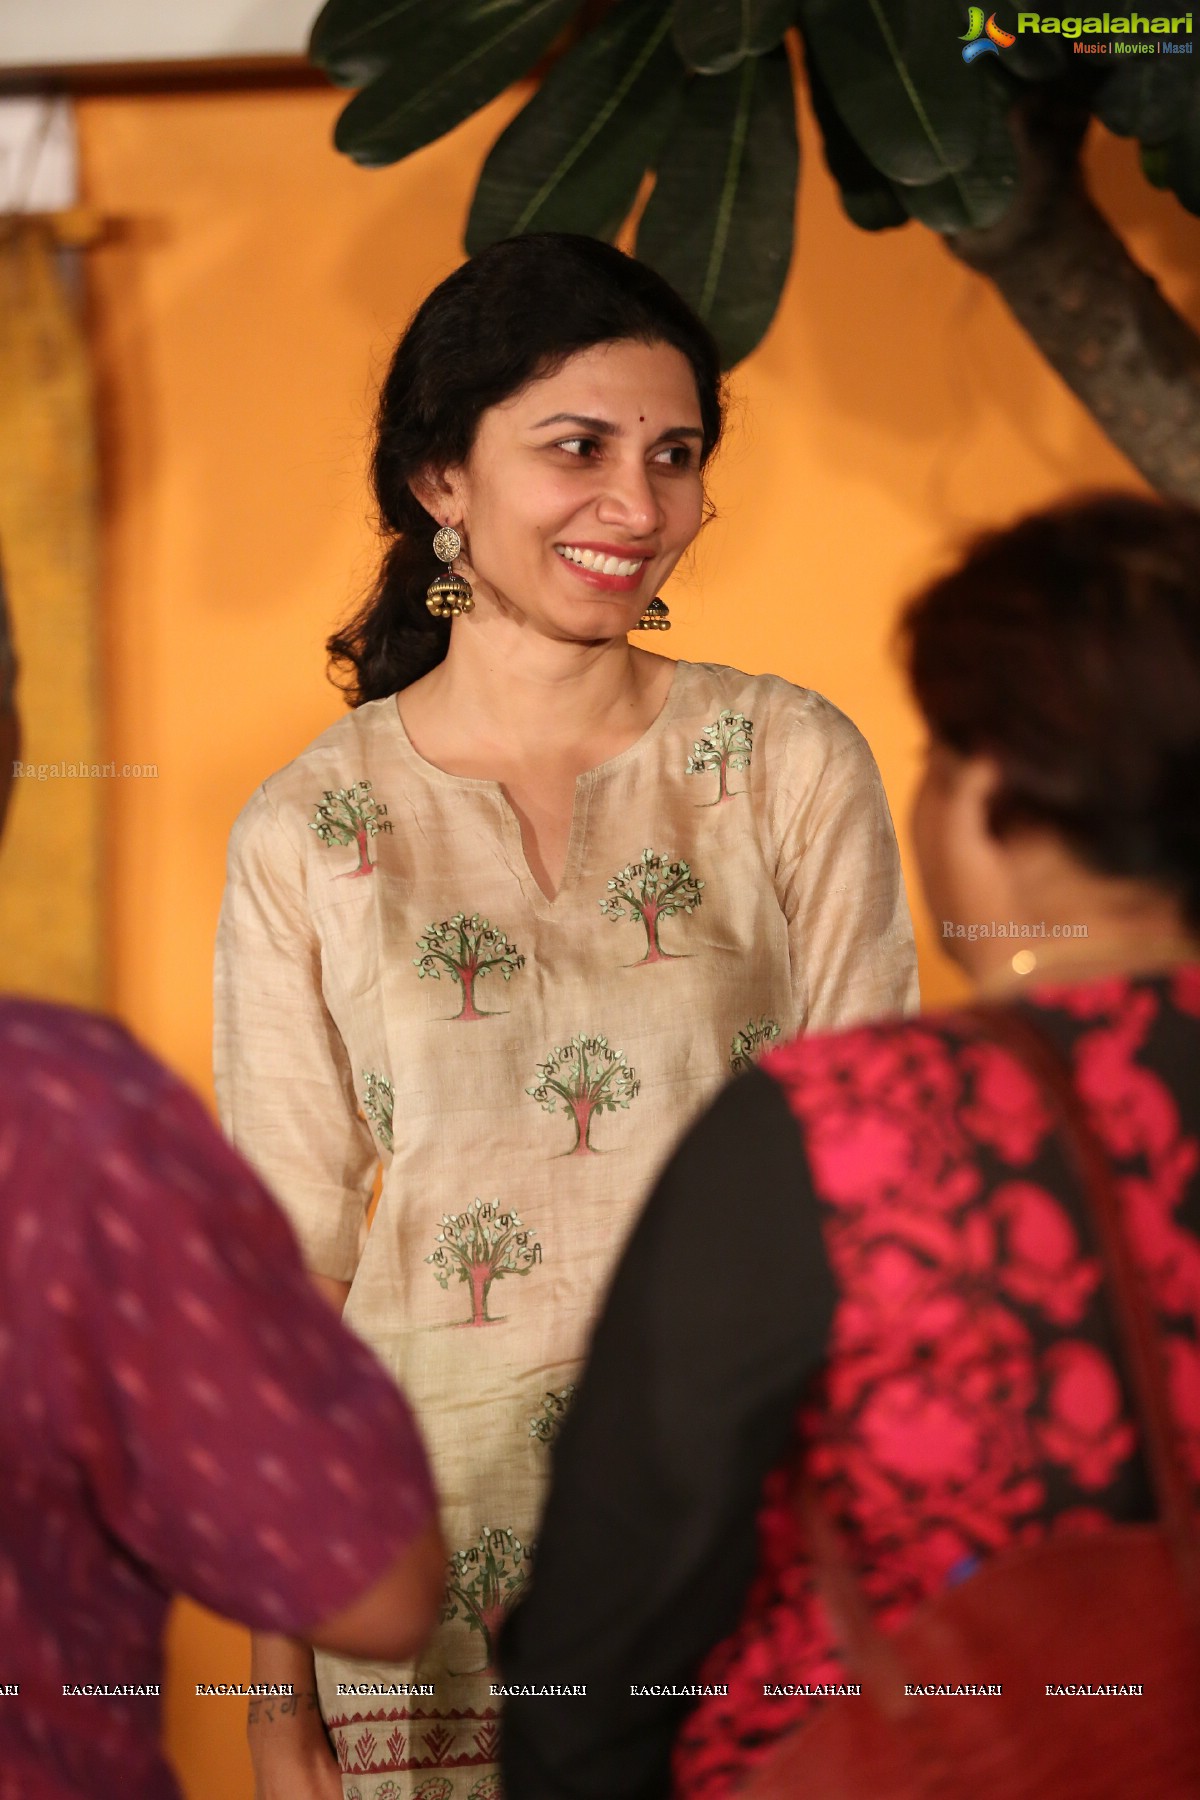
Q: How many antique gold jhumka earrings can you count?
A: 2